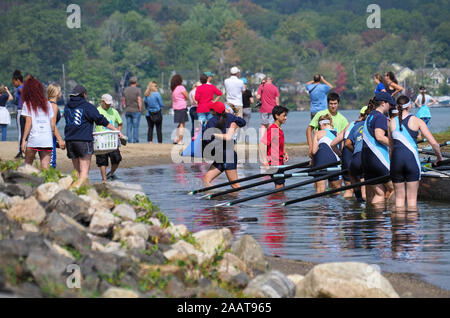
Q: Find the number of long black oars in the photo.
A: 4